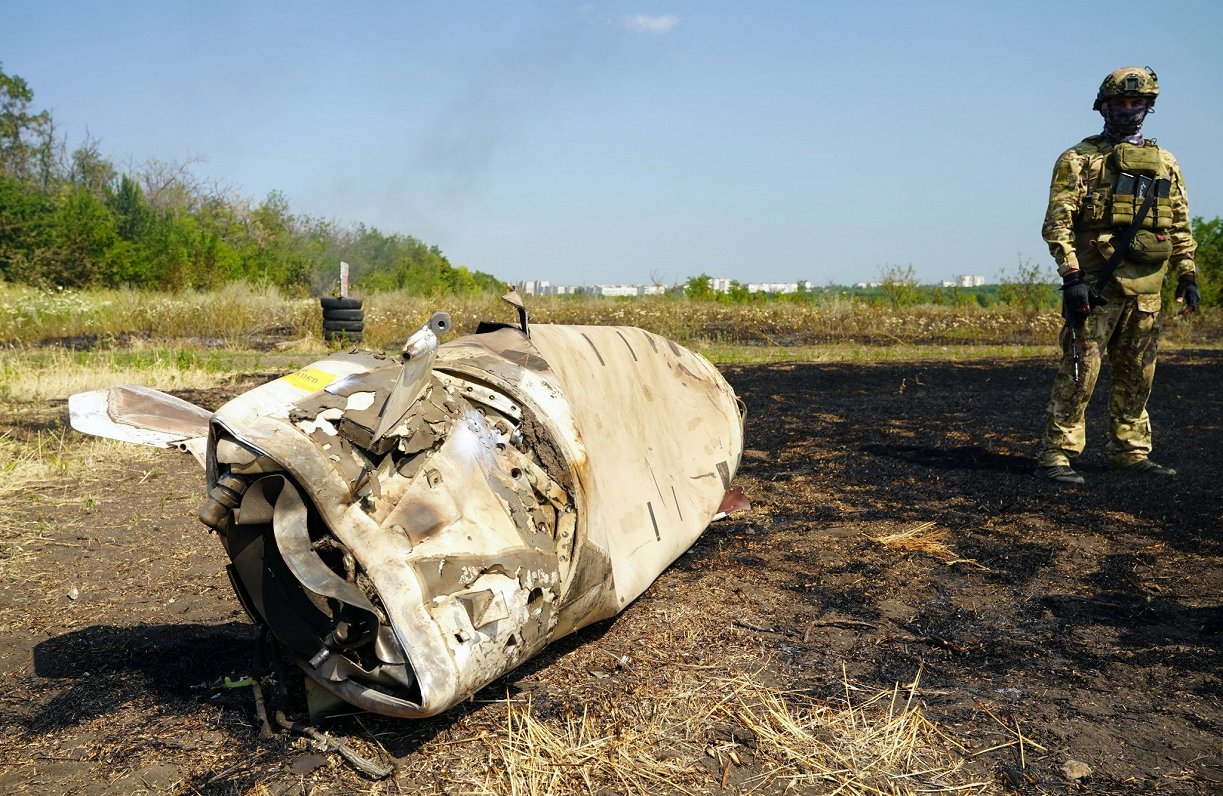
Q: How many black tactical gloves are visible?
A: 2